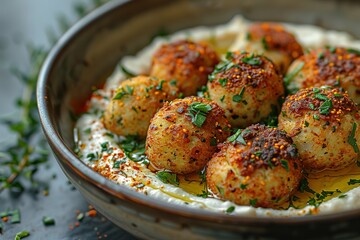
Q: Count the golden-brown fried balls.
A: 8